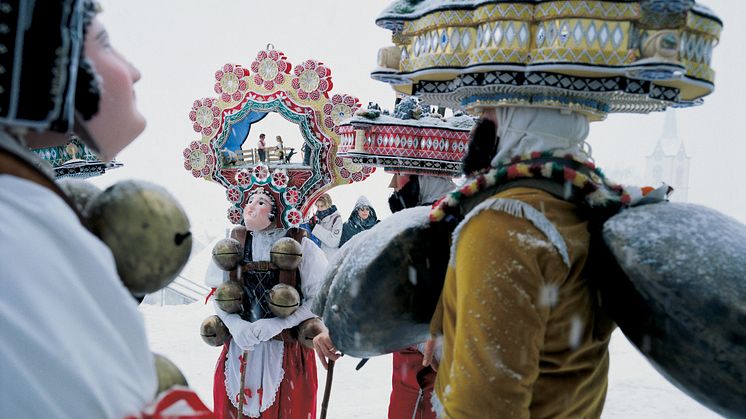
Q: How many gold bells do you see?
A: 9